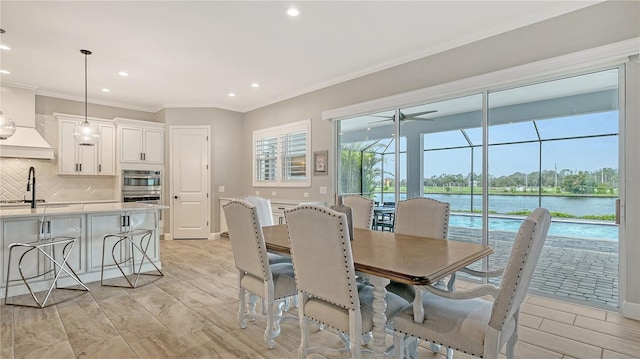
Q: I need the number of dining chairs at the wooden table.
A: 6